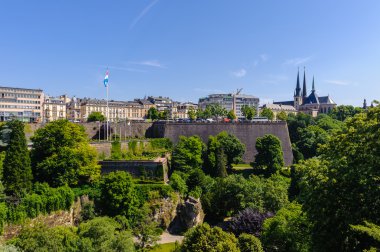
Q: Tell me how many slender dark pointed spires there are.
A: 3